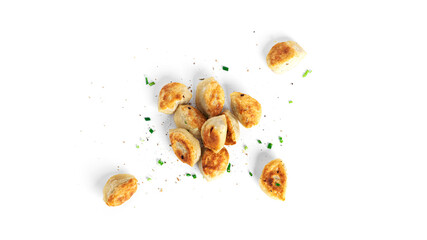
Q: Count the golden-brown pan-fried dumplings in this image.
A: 11